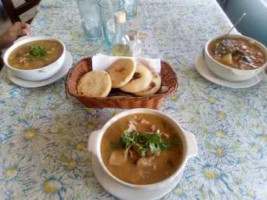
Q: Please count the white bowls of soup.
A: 3